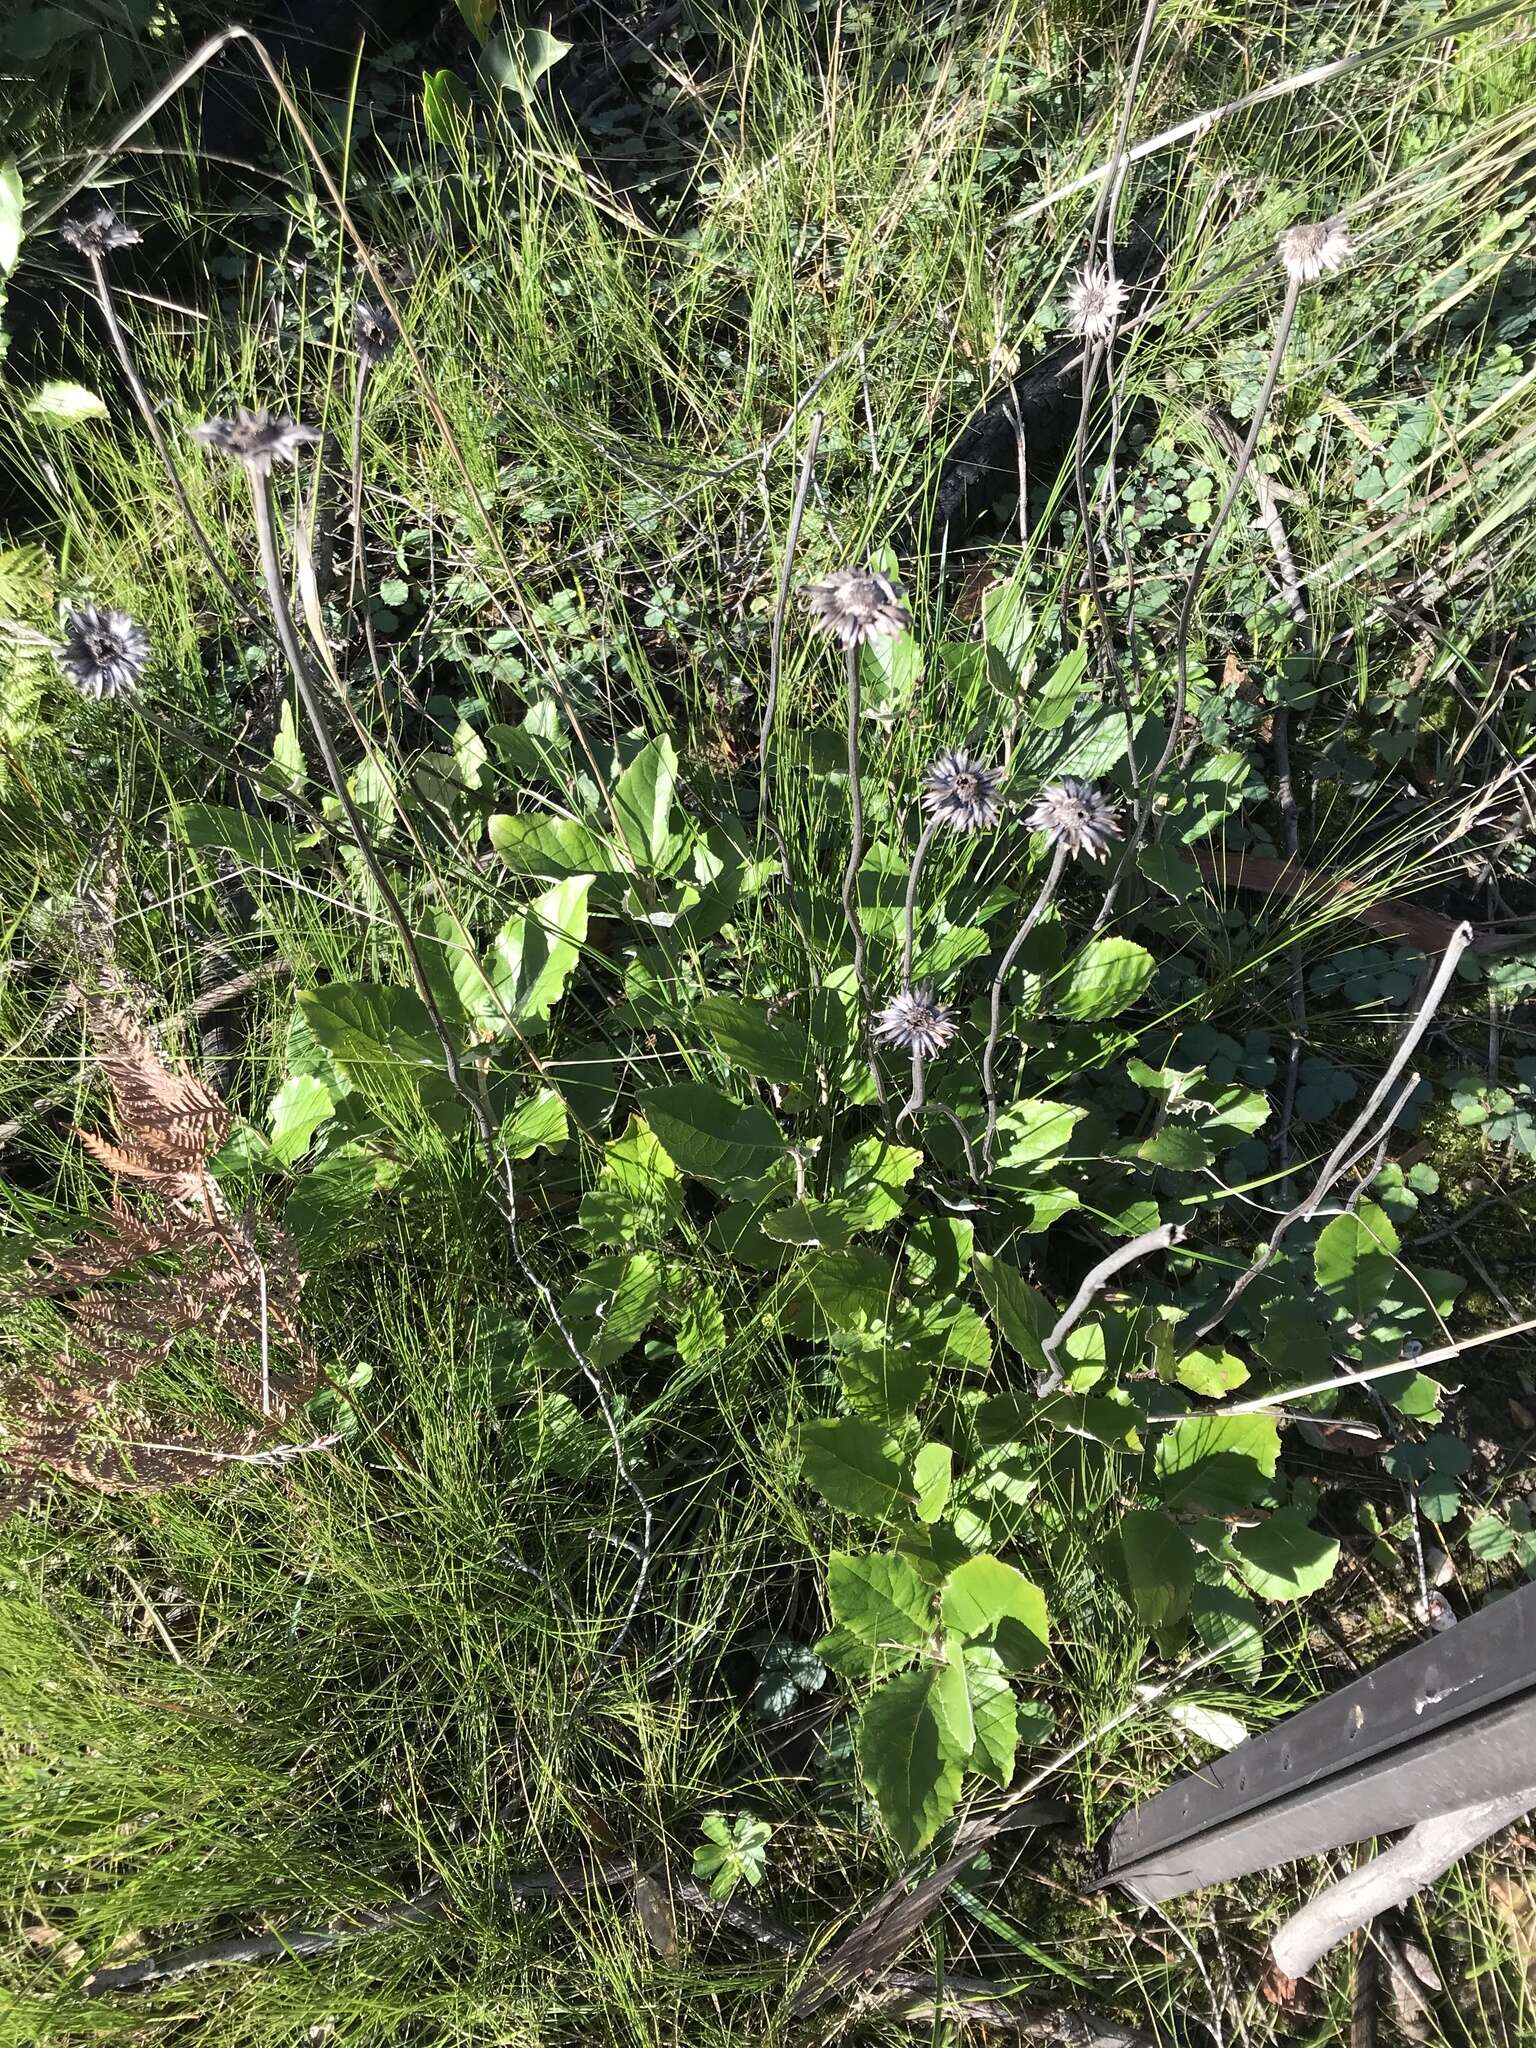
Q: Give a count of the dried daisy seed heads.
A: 10